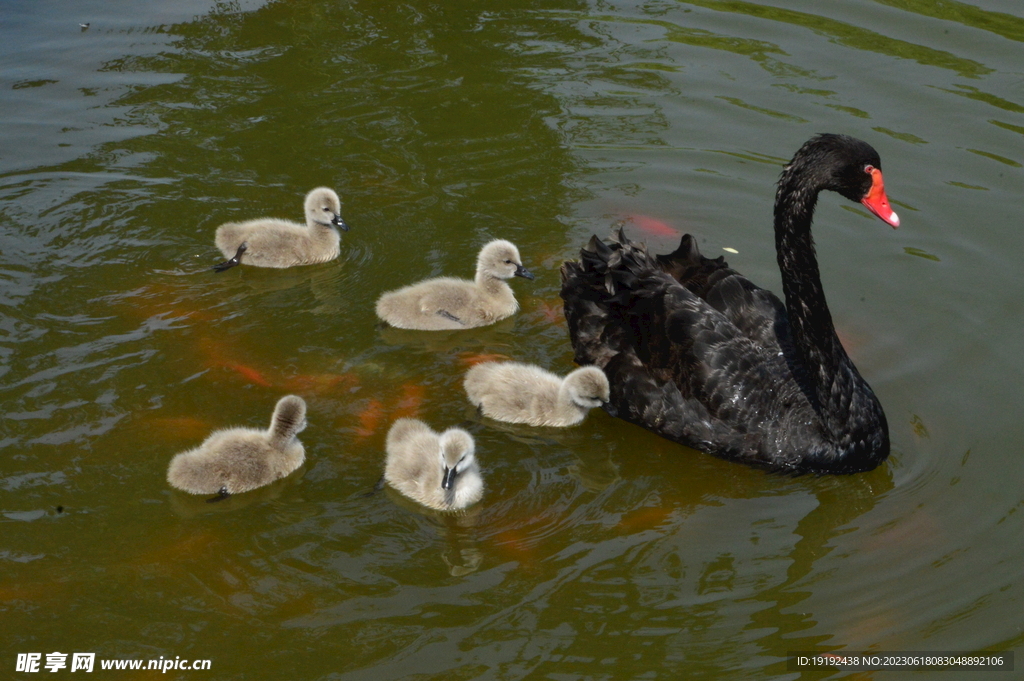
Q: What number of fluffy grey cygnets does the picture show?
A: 5